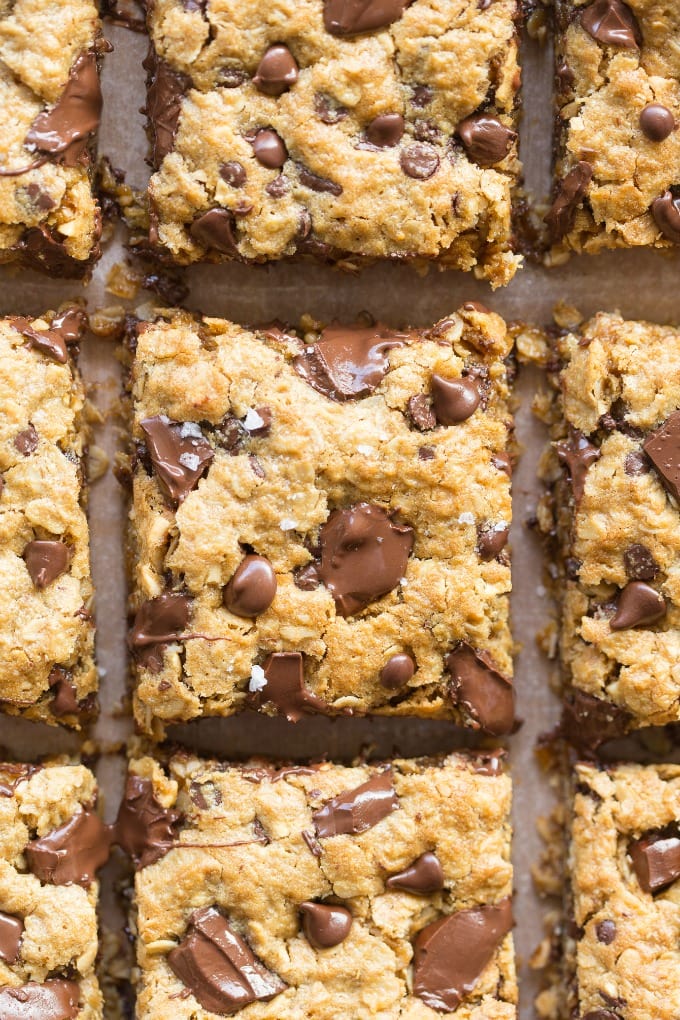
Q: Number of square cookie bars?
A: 9